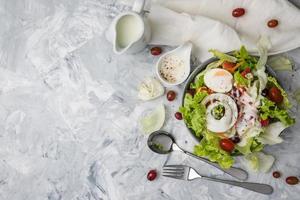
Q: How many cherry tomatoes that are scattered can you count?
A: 8